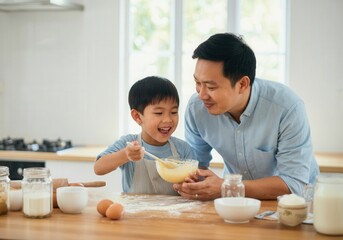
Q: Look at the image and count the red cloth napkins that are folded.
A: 0